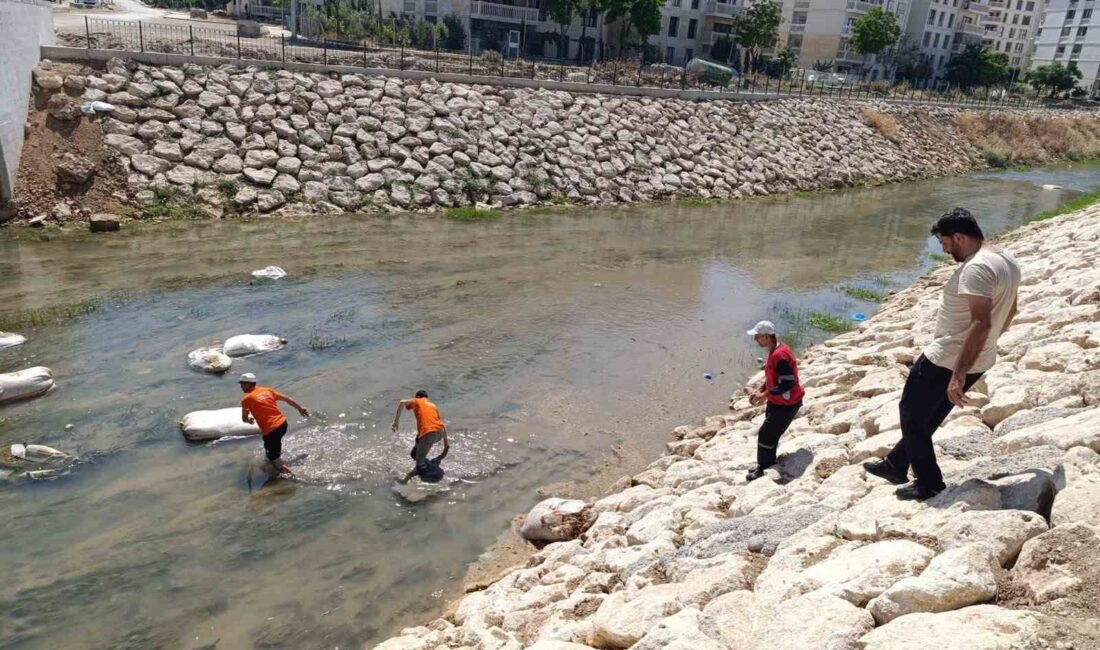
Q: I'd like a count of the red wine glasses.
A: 0